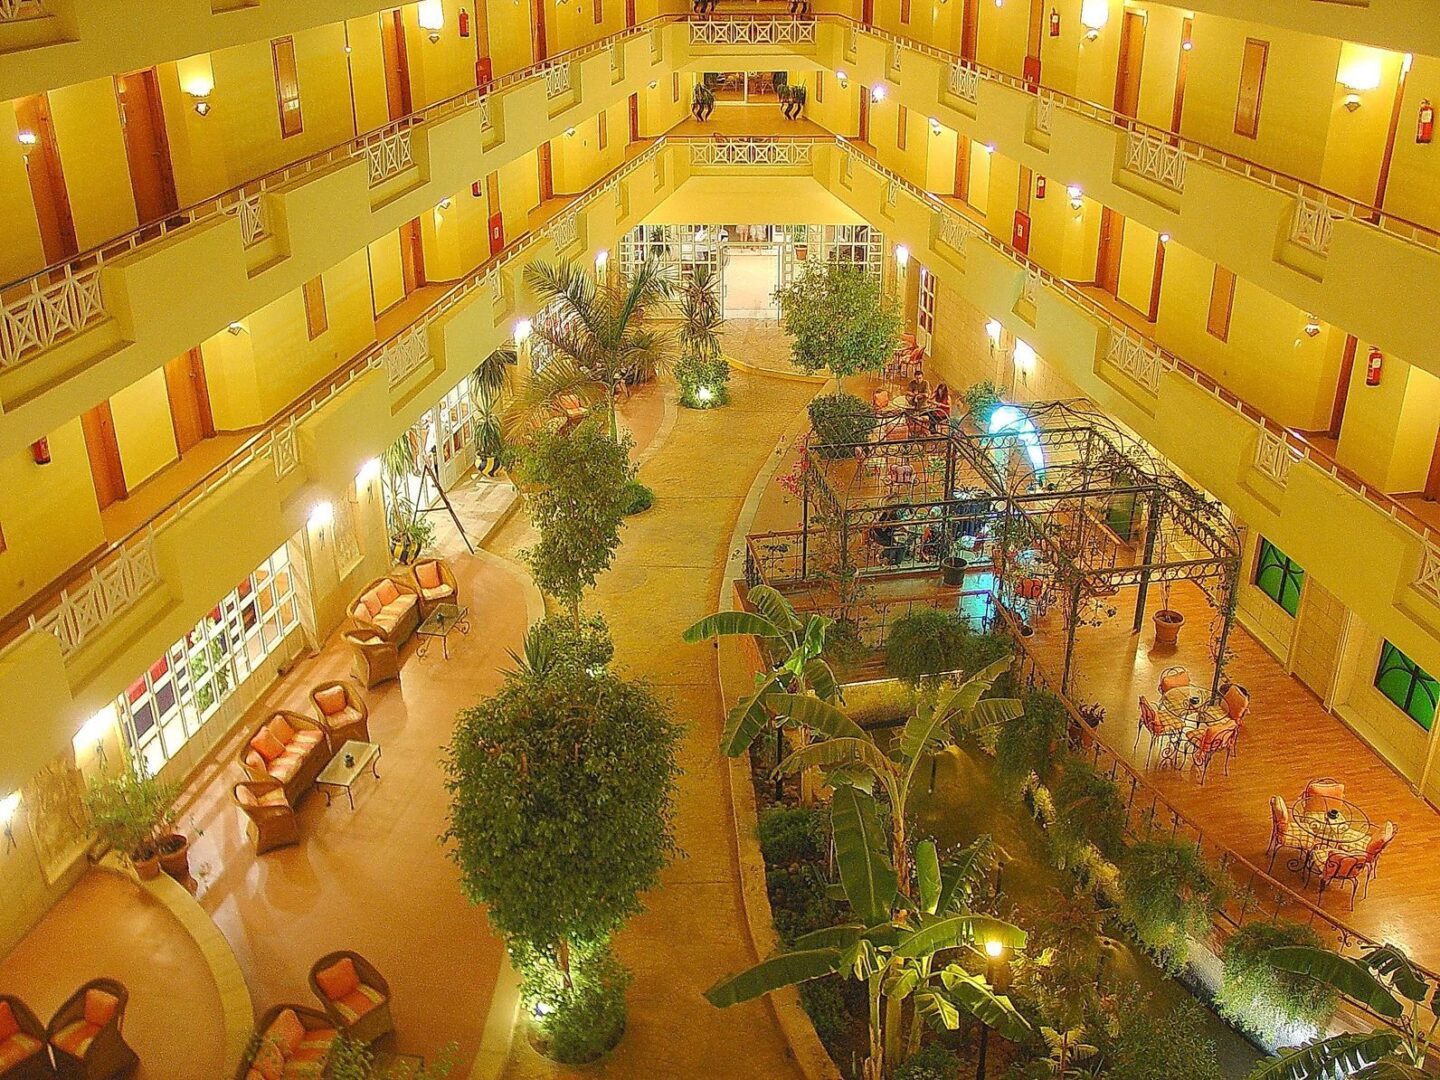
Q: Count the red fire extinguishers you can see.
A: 7